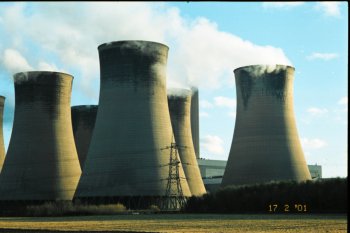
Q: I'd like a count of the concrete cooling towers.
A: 6